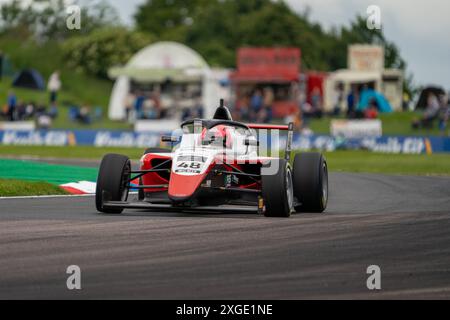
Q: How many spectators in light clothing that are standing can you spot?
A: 1